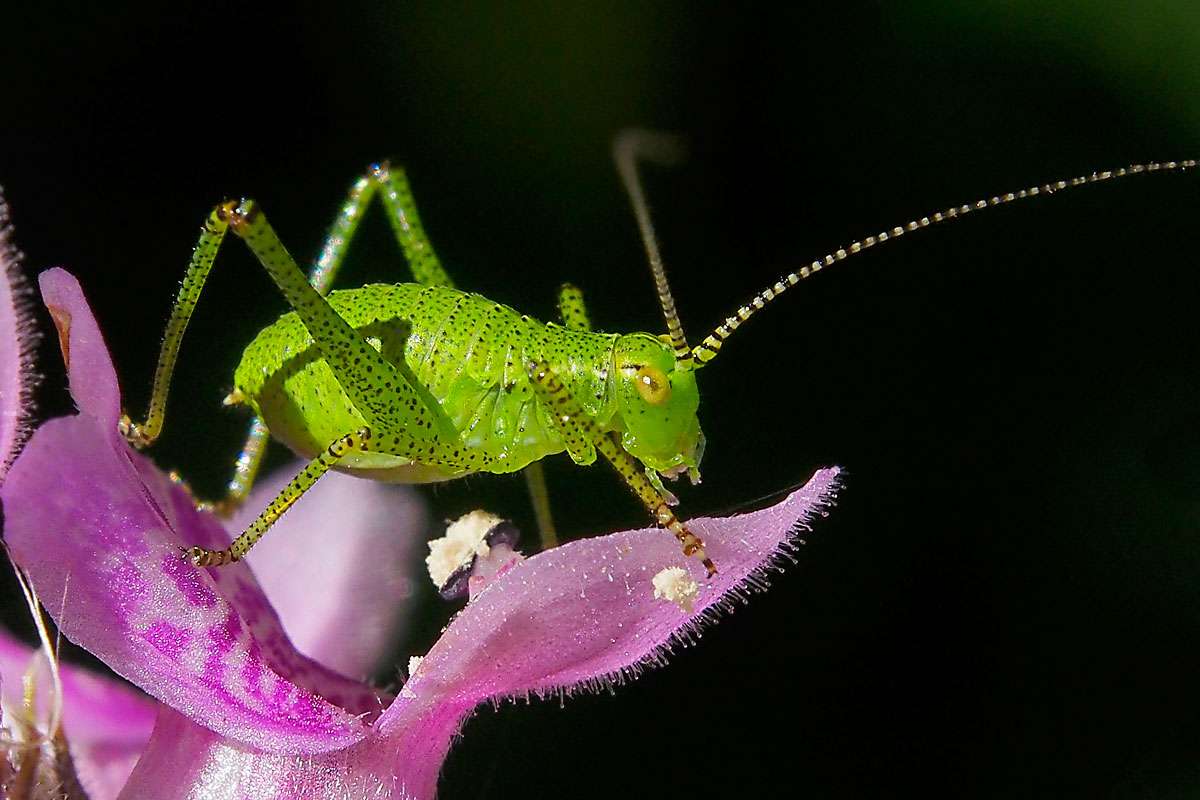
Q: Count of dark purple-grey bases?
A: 2